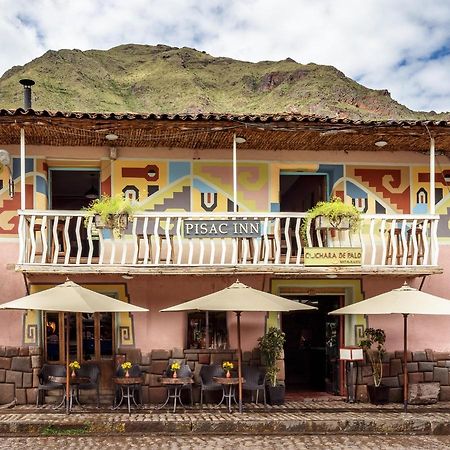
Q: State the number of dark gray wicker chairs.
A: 6